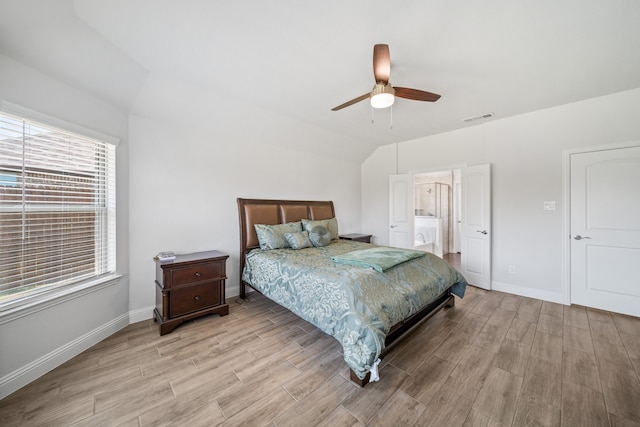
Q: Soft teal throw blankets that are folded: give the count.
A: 1